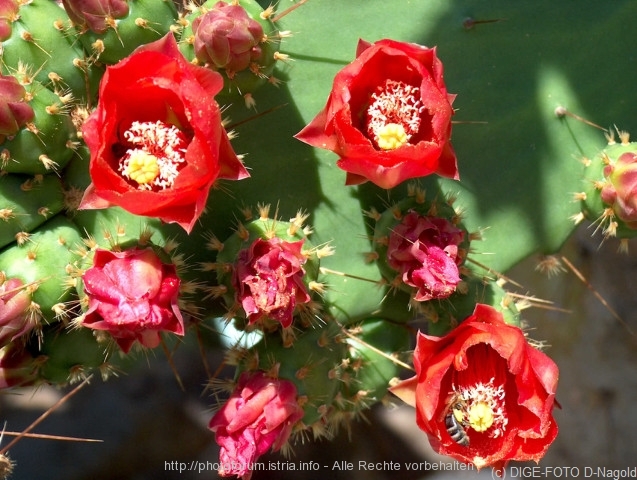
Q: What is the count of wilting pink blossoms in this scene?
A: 4